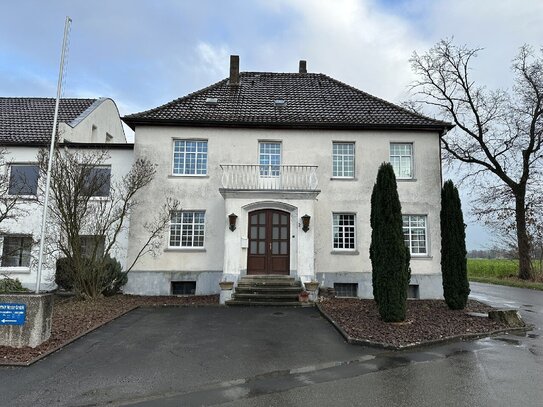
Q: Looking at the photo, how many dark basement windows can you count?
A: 3